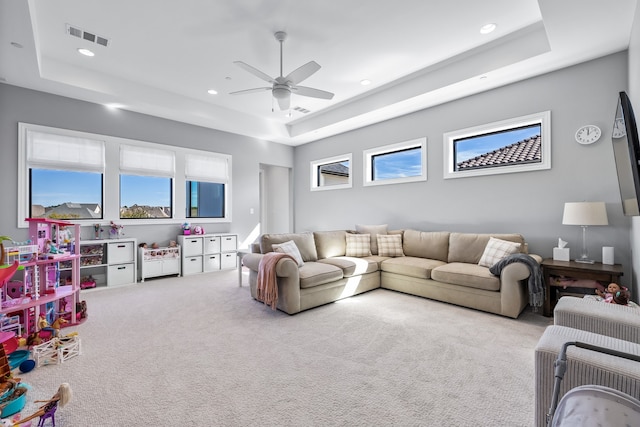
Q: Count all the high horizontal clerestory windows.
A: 3